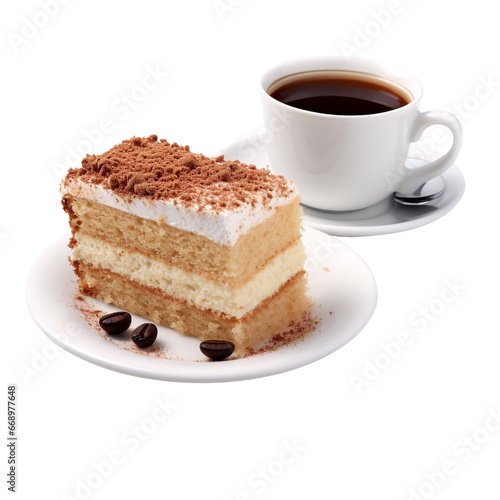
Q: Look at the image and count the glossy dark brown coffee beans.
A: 3